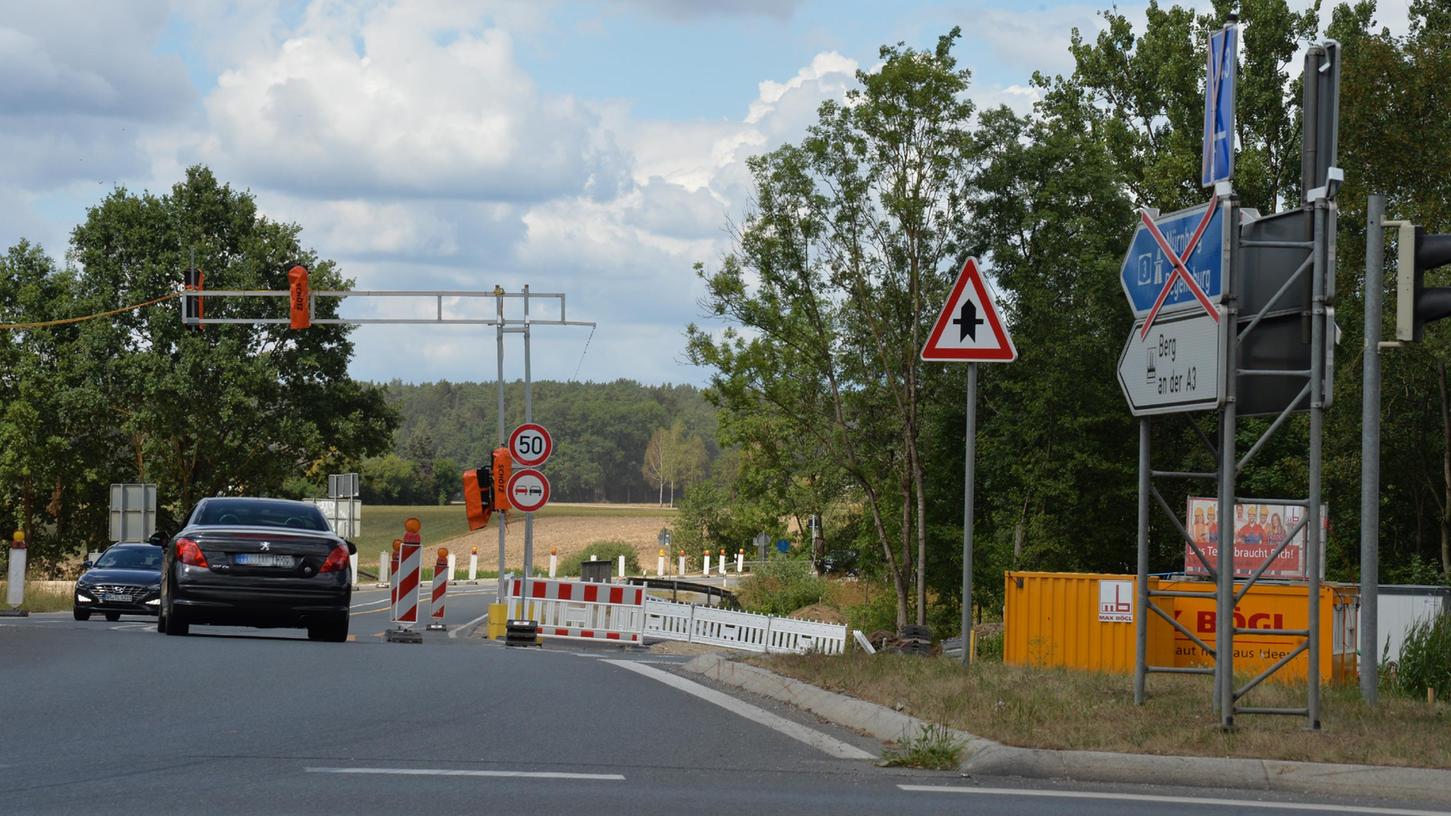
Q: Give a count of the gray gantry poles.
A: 2